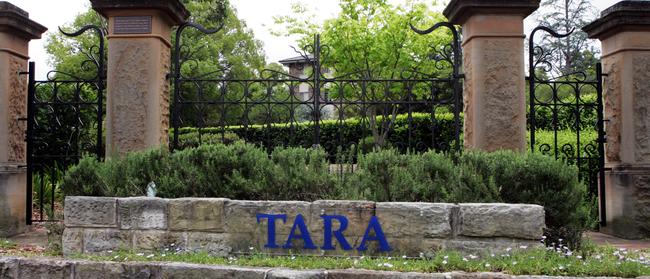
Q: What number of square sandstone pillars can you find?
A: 4